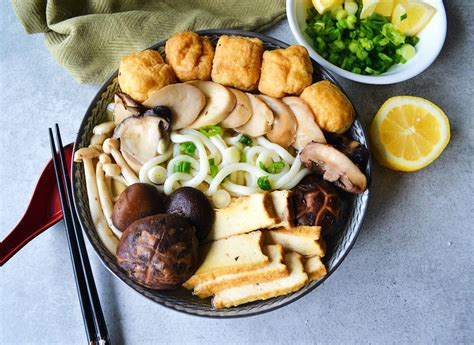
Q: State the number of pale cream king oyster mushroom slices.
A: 6